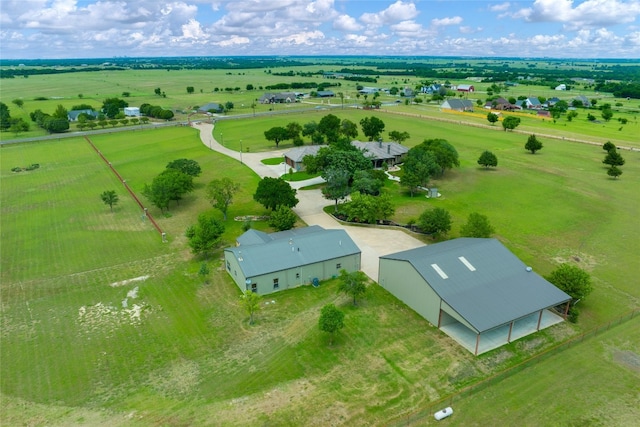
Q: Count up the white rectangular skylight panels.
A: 2